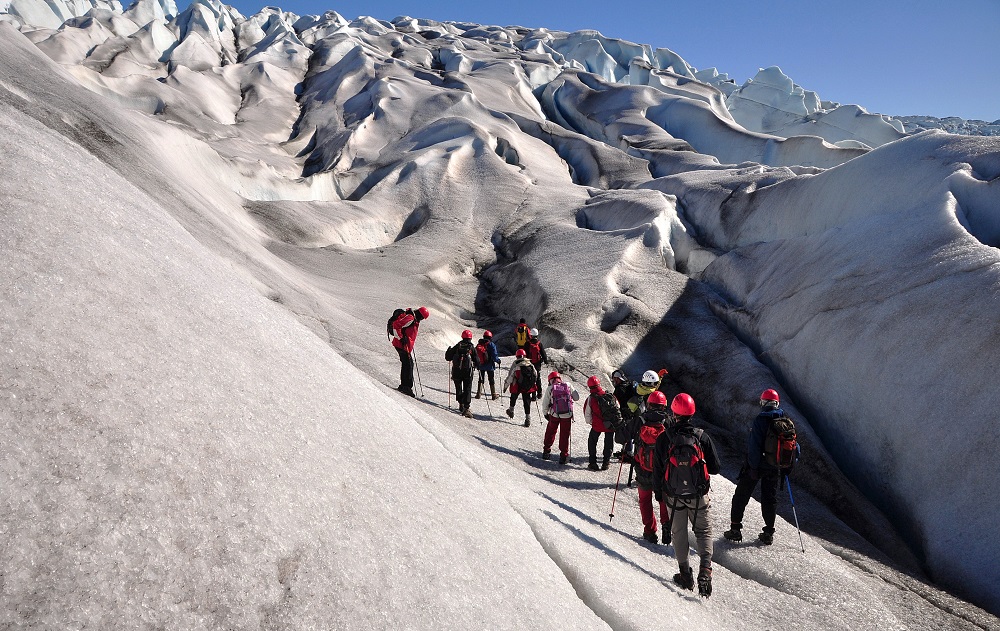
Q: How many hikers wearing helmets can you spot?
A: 11